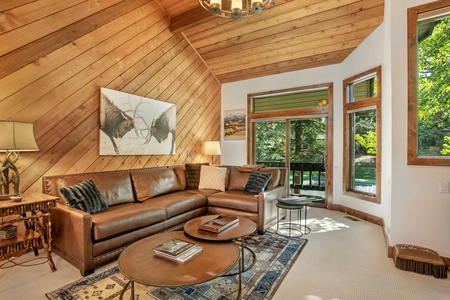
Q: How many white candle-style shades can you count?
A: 3